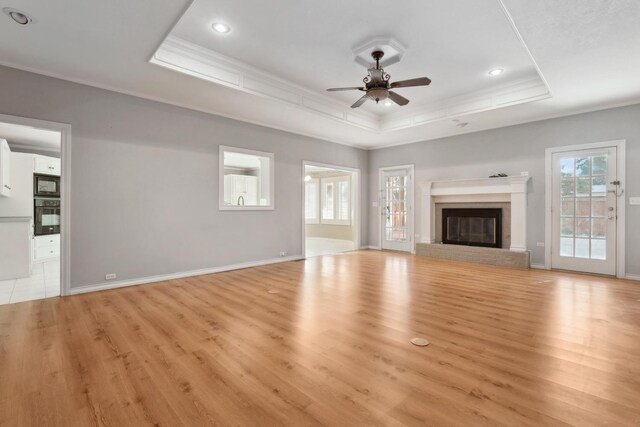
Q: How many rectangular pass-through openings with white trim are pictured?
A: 1